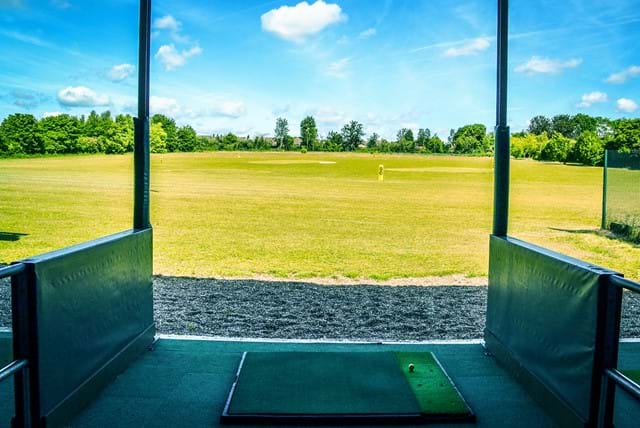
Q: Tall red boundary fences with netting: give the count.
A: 0